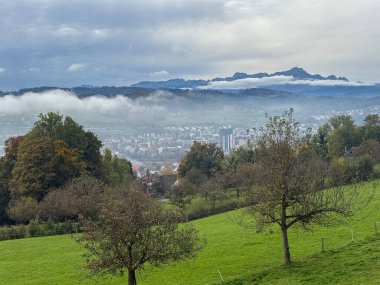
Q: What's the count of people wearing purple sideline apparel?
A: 0